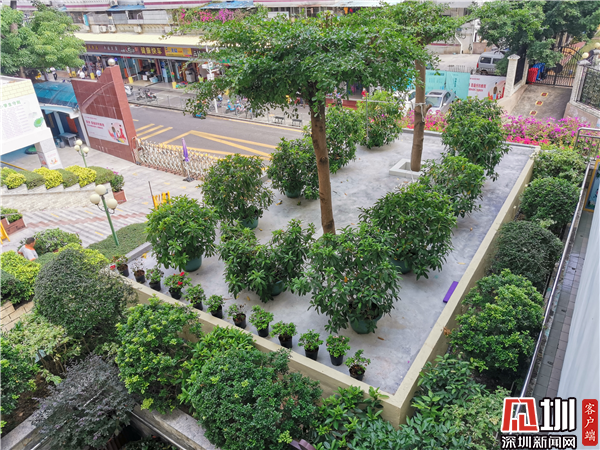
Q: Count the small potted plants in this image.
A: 12